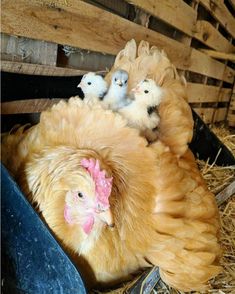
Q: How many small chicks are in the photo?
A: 3